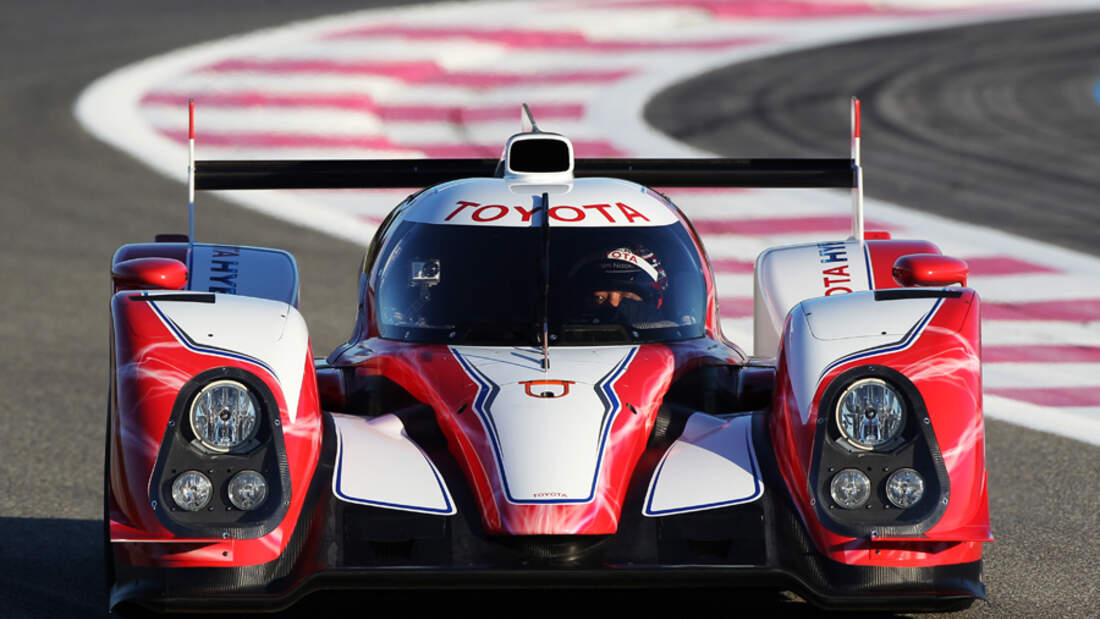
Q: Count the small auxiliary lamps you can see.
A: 4